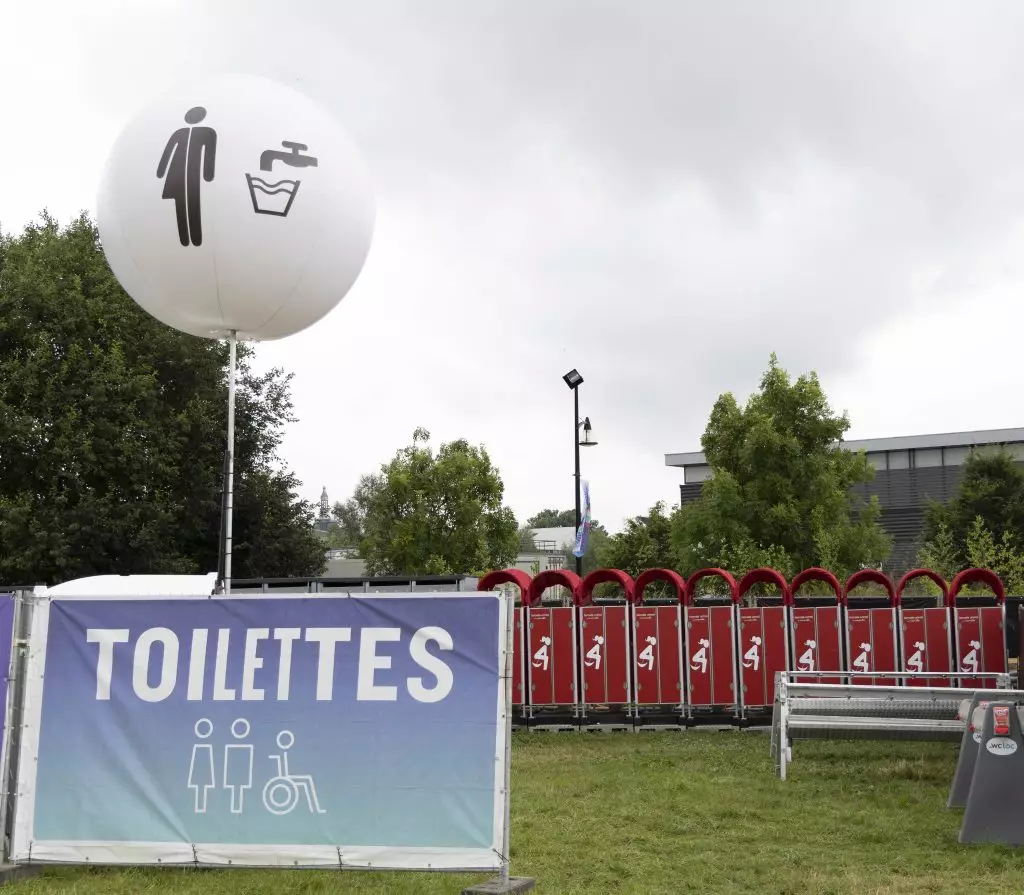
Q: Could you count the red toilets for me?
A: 10